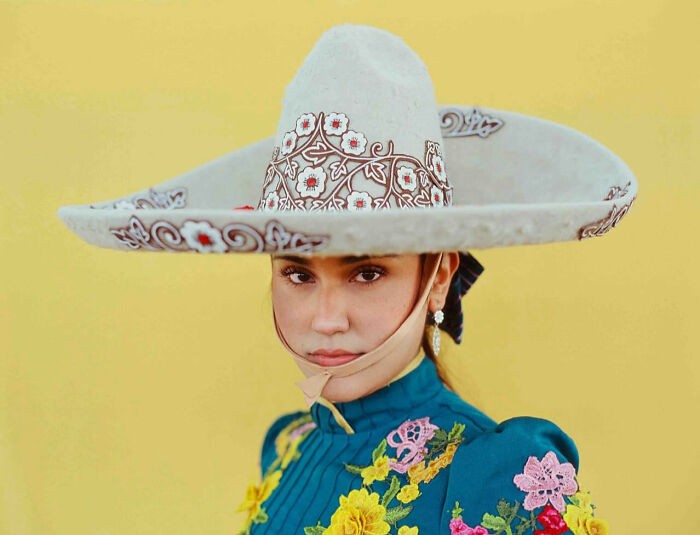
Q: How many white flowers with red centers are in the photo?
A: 11